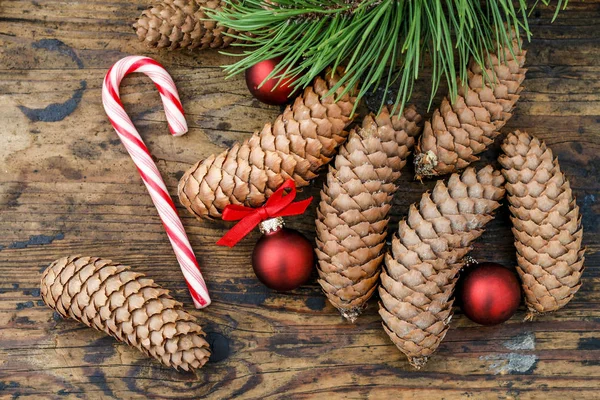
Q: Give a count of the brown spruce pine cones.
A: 7